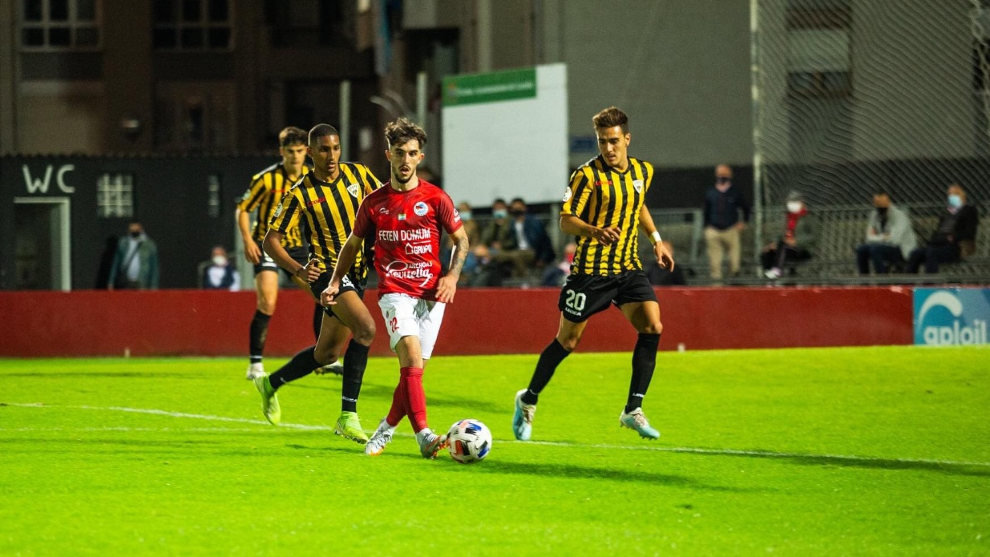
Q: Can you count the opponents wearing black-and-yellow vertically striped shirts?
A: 3